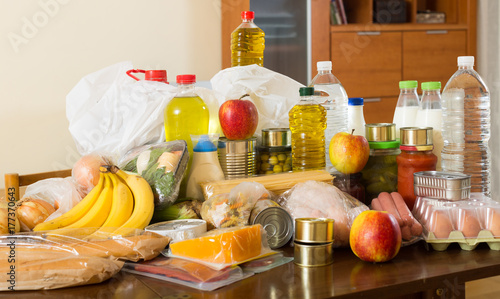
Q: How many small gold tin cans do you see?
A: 5